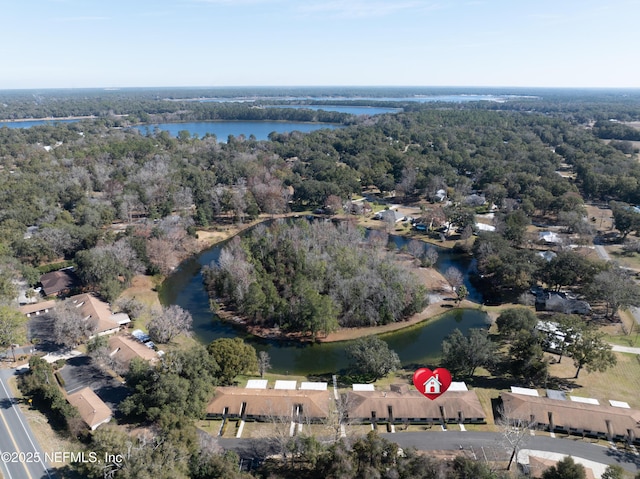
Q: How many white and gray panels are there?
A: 9